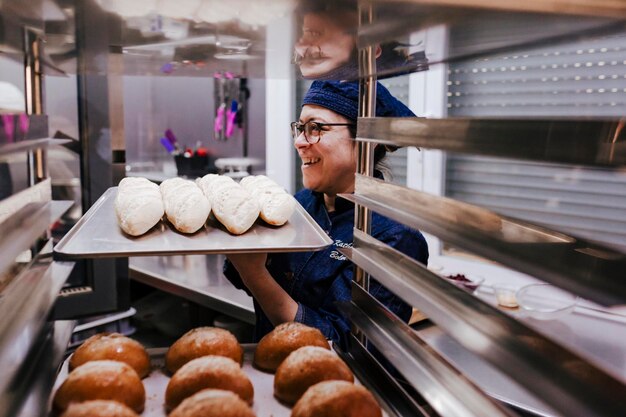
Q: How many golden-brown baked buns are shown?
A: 9